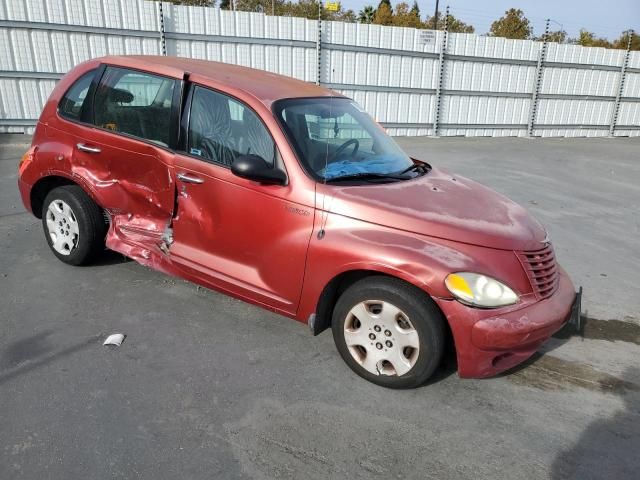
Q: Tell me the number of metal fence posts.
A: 5